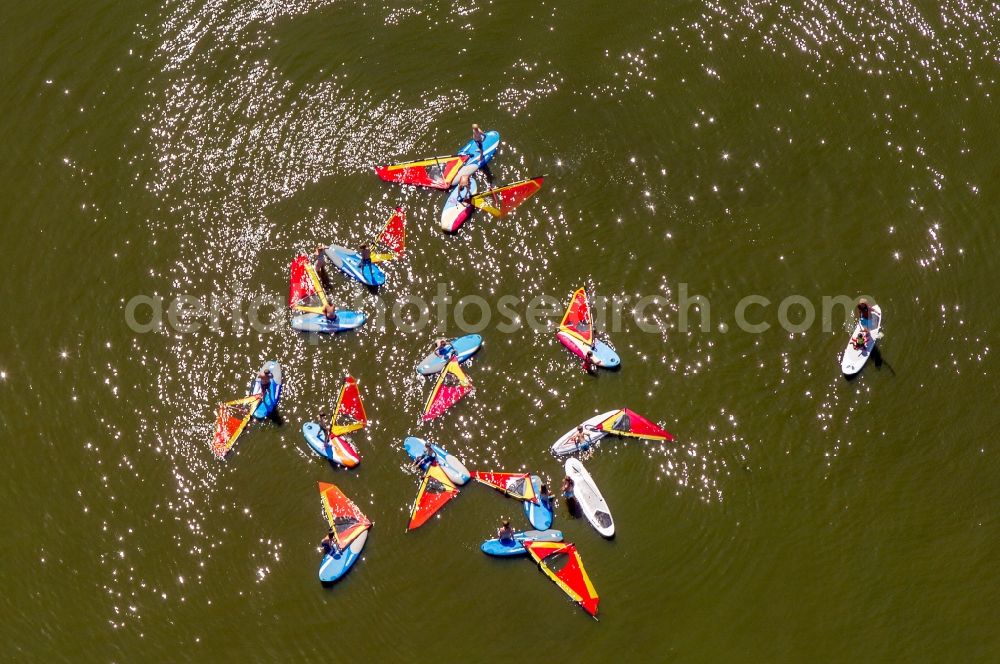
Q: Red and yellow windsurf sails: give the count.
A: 13